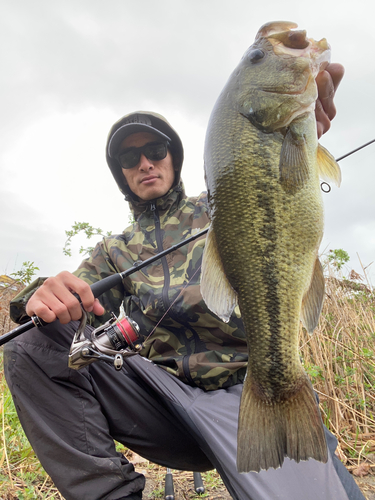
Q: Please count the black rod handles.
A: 3